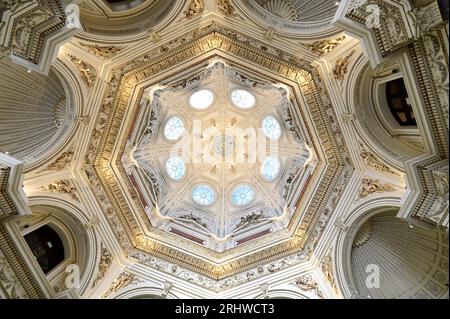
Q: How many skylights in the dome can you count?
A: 8